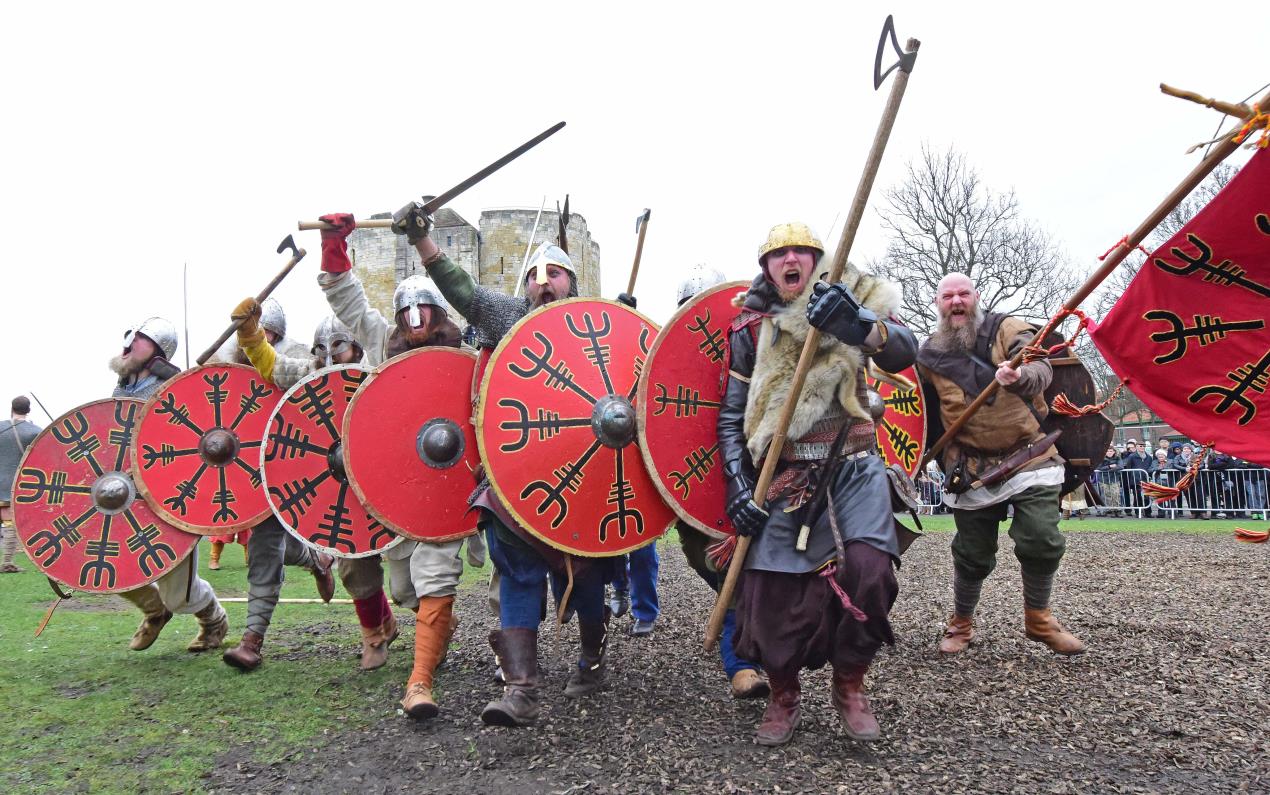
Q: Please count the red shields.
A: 7